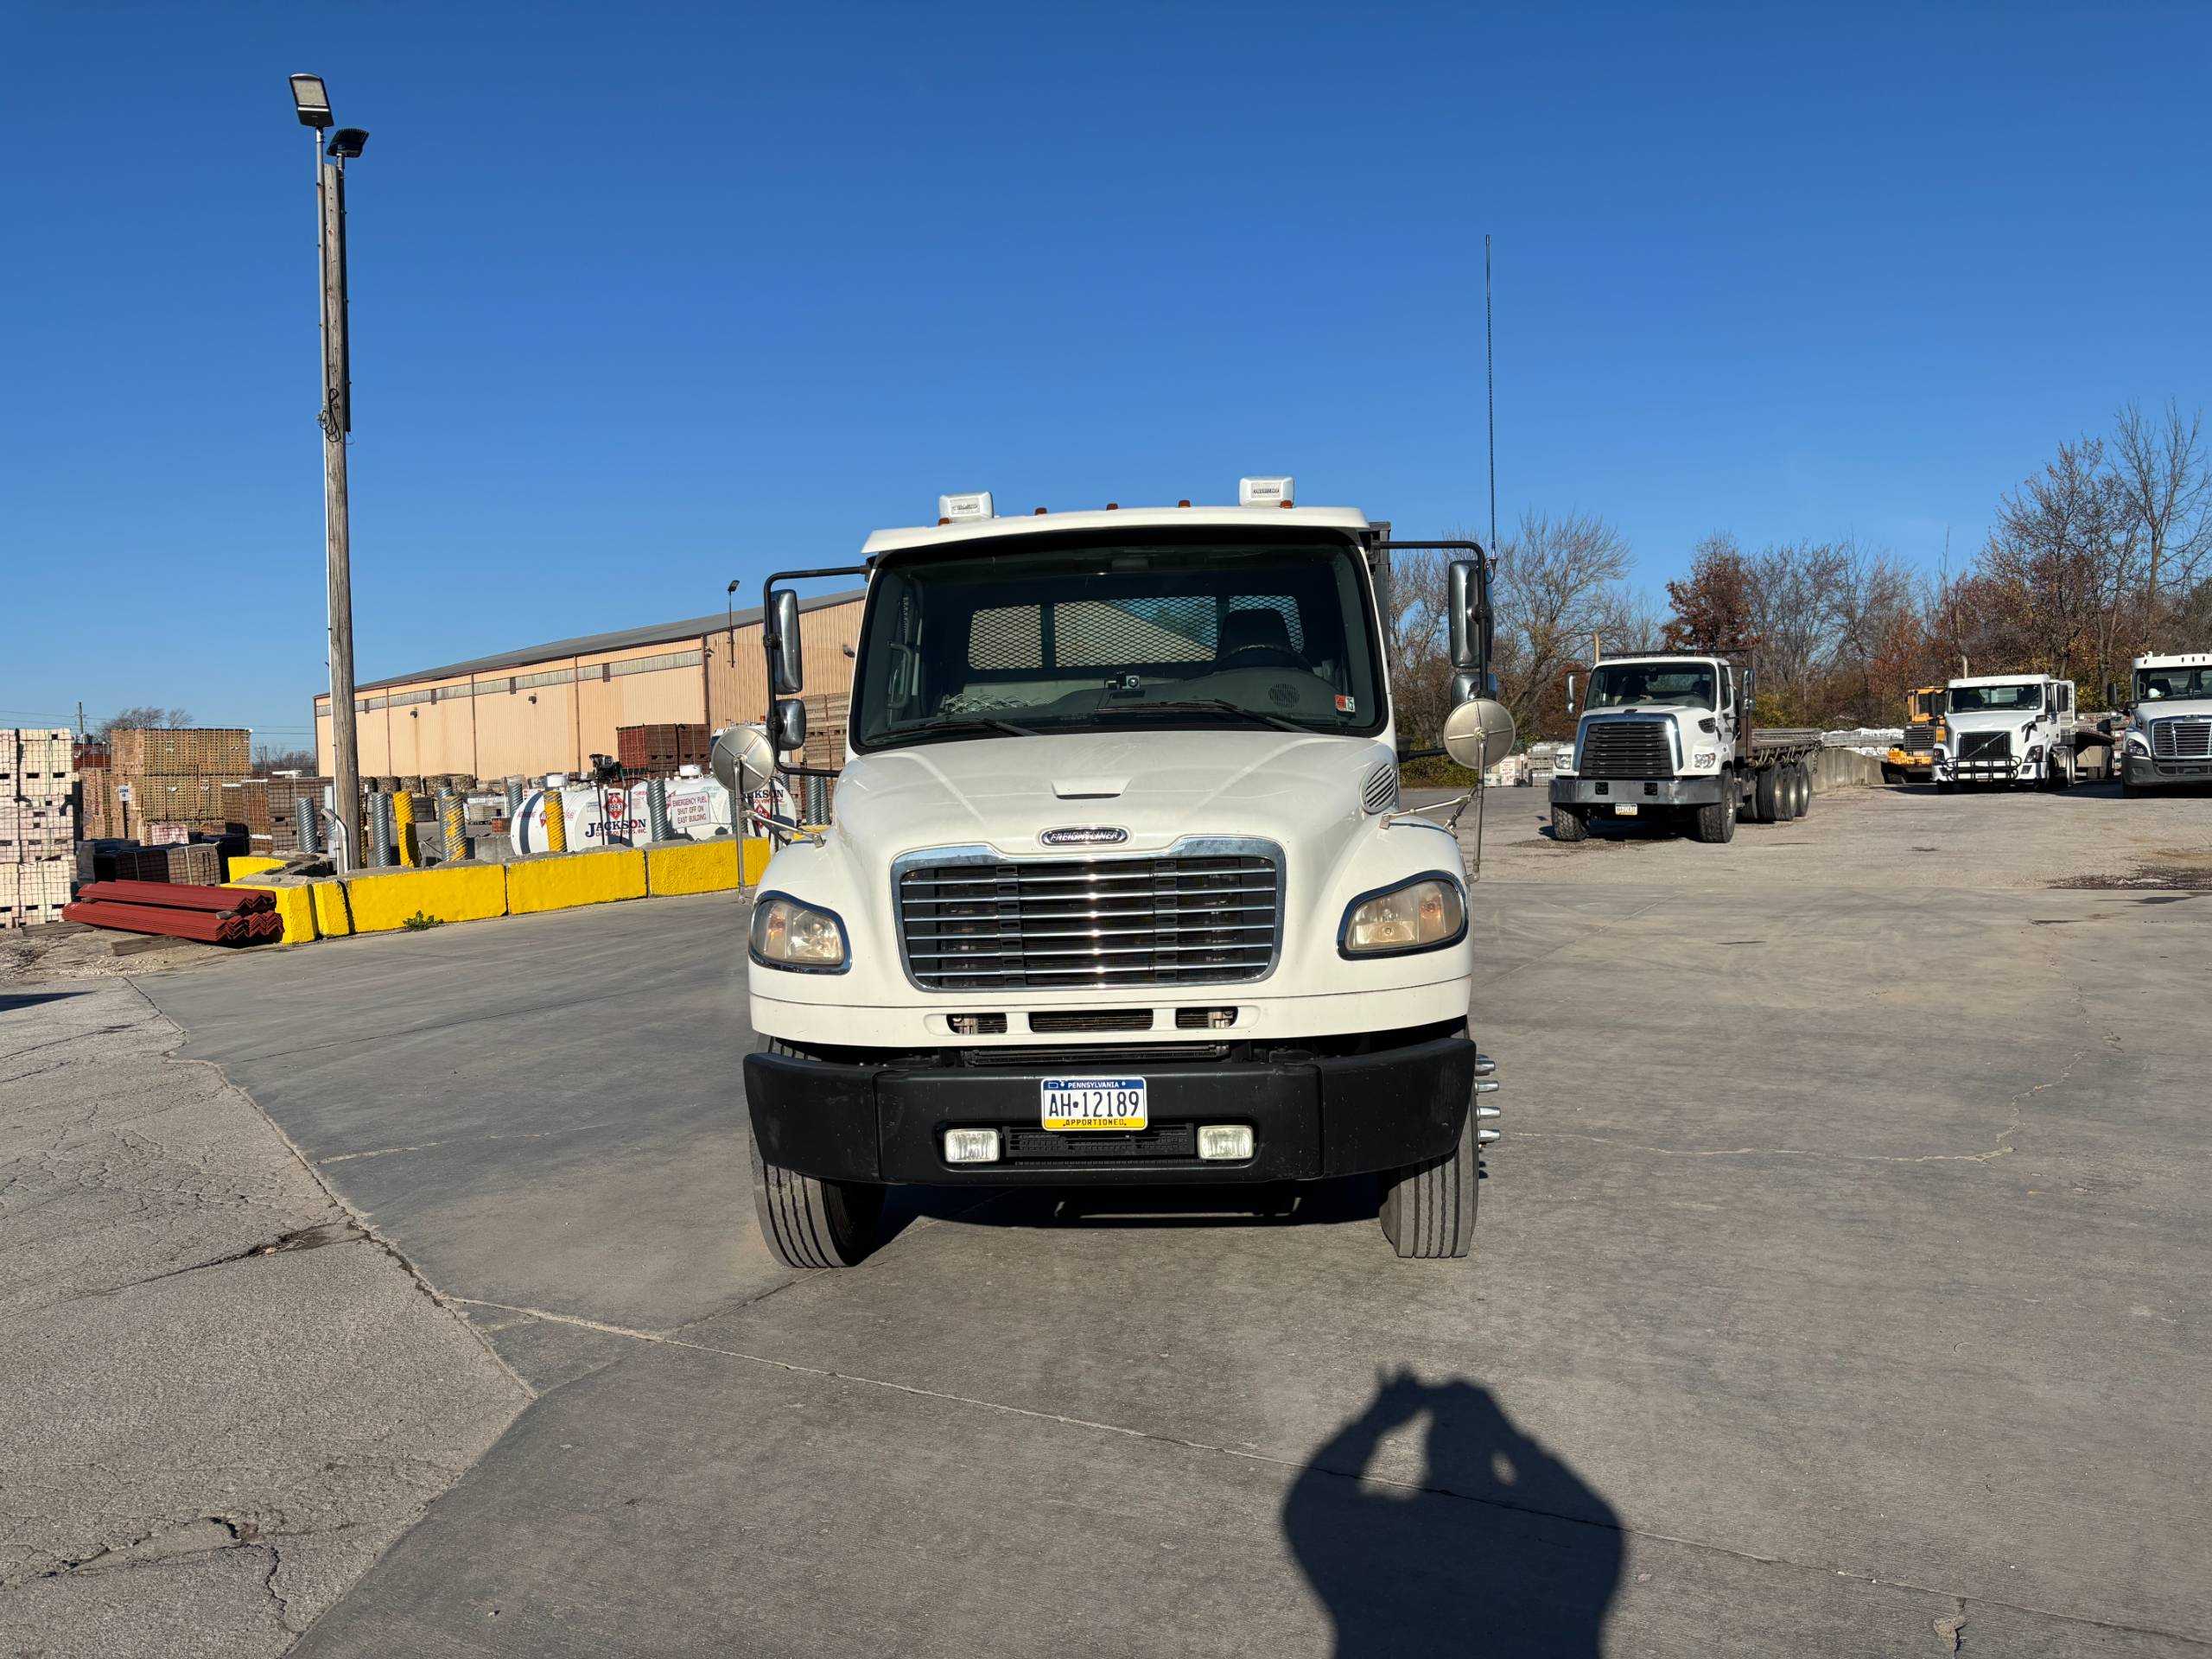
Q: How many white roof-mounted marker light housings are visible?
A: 2